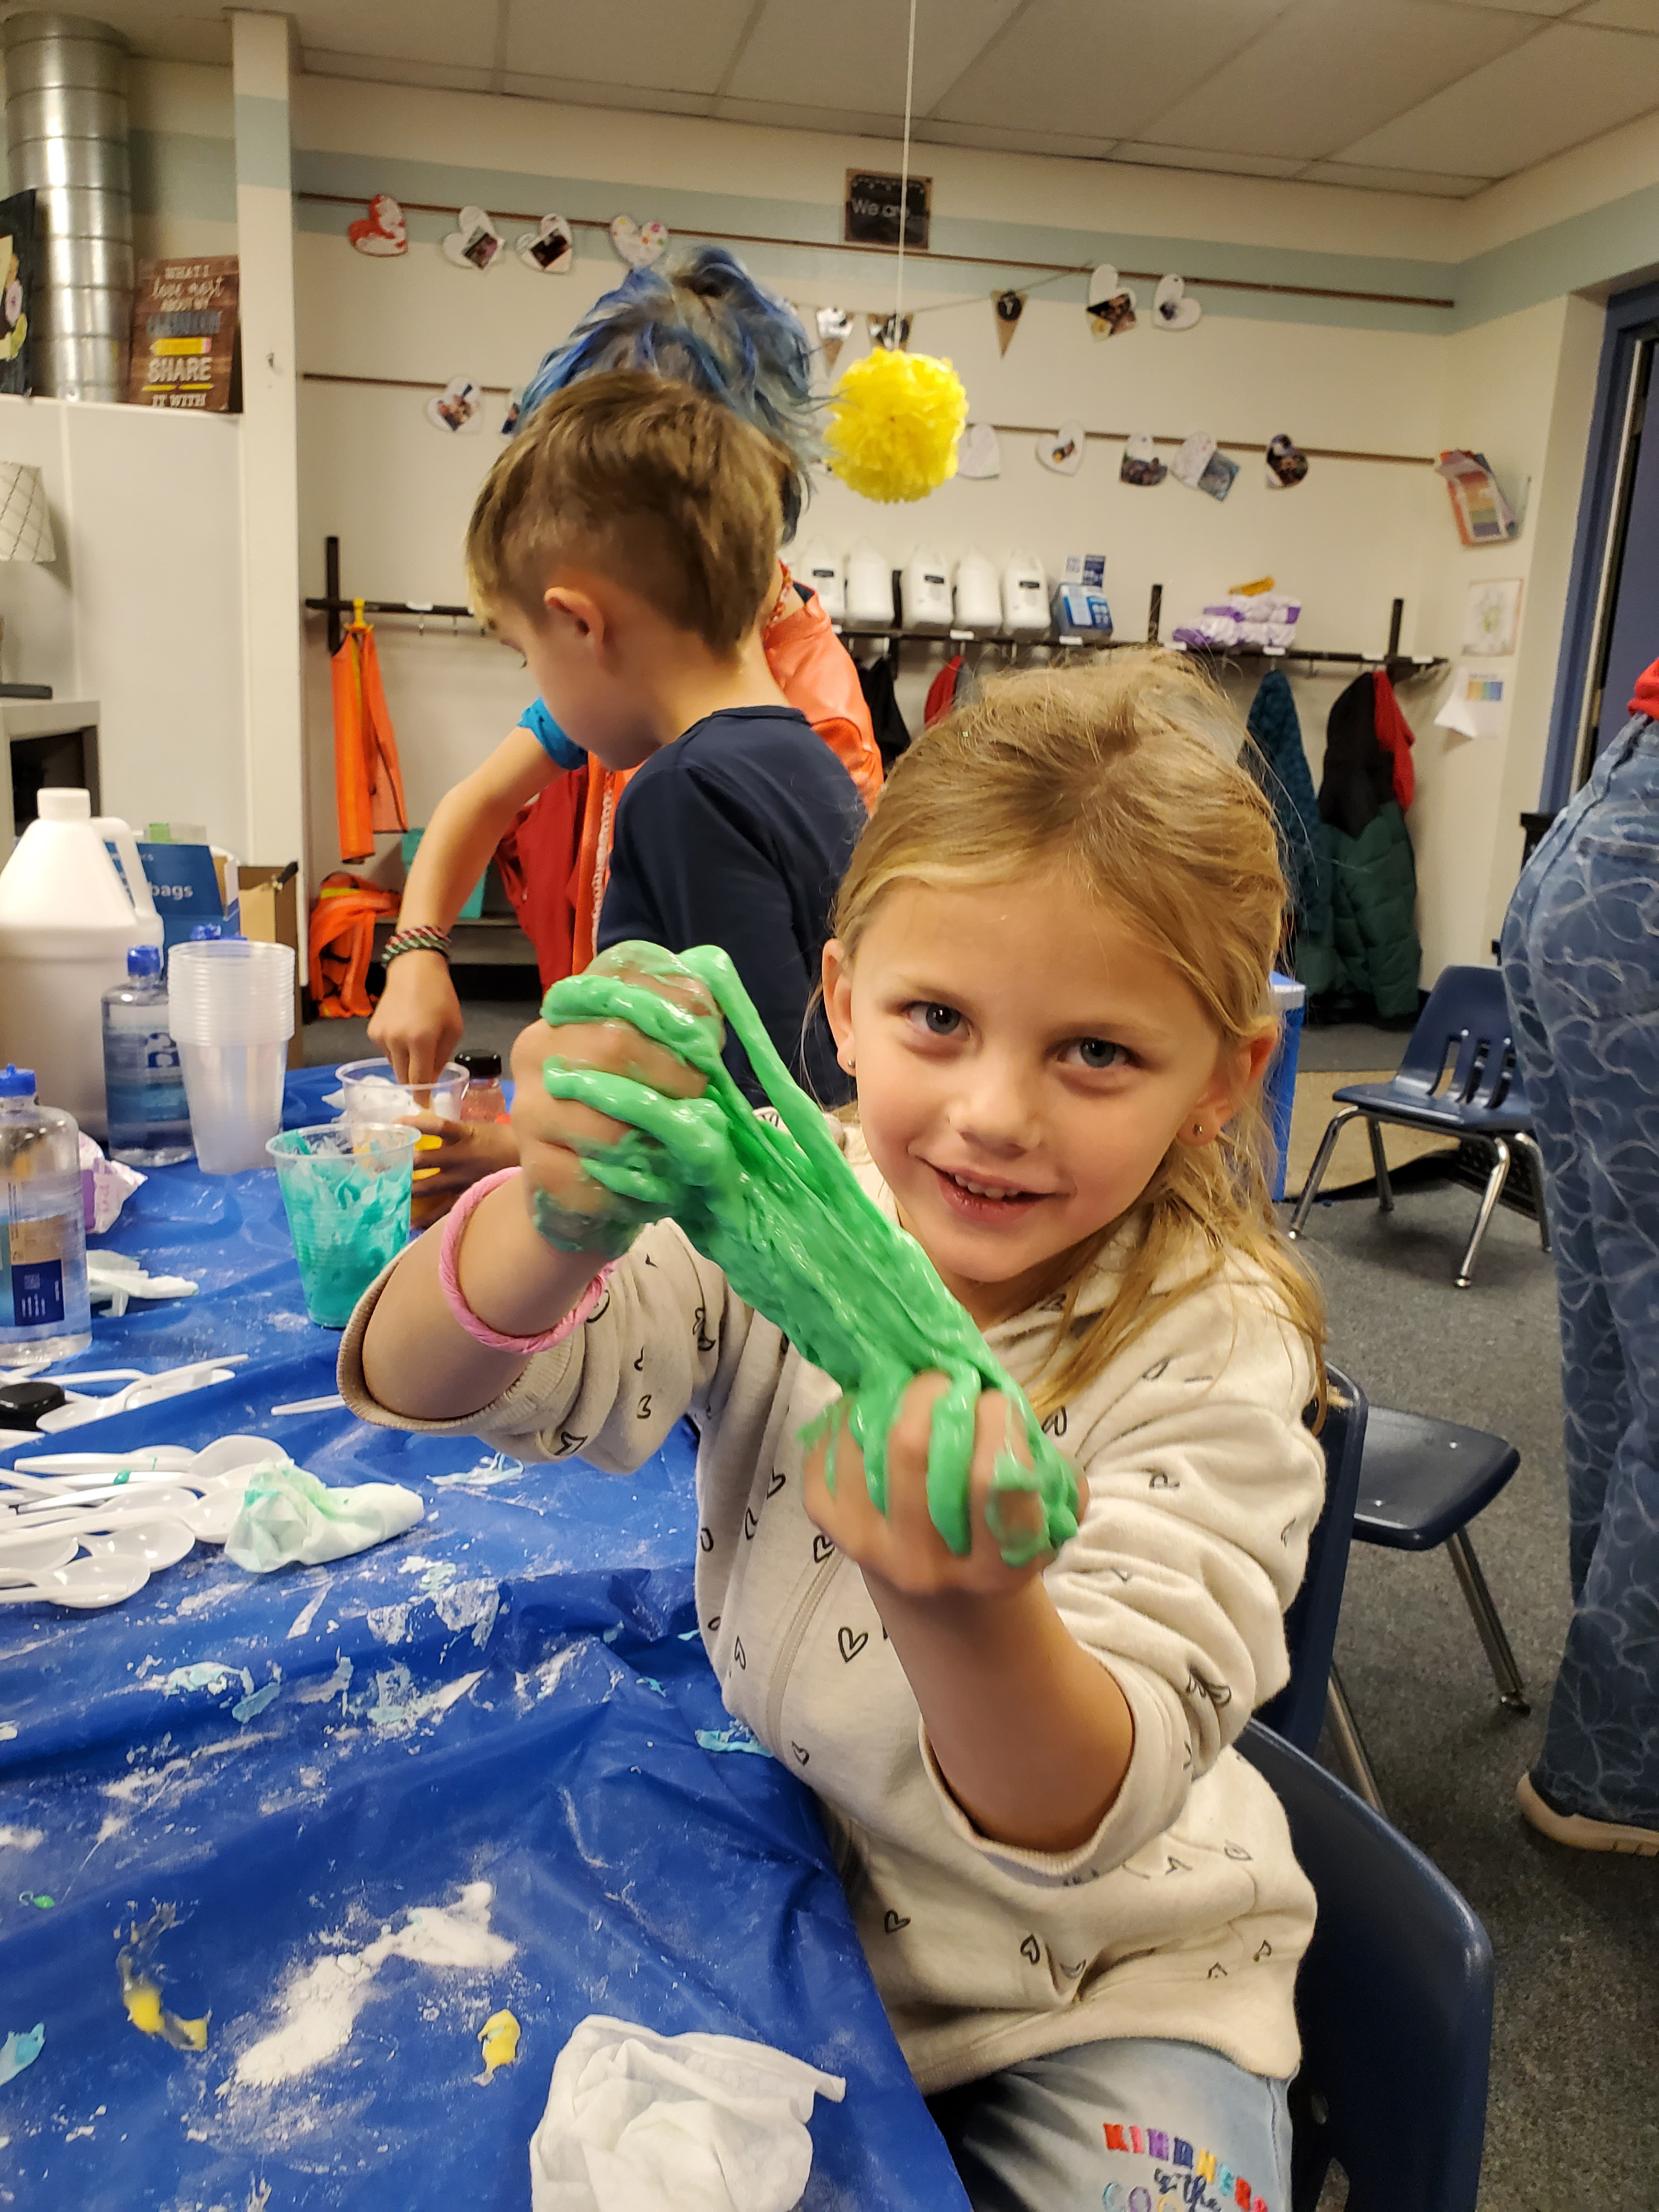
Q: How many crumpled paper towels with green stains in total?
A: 1